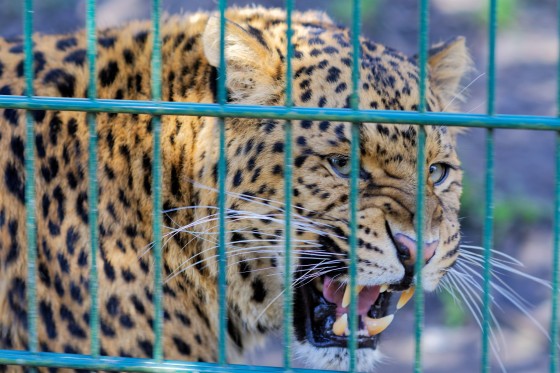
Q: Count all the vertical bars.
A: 9